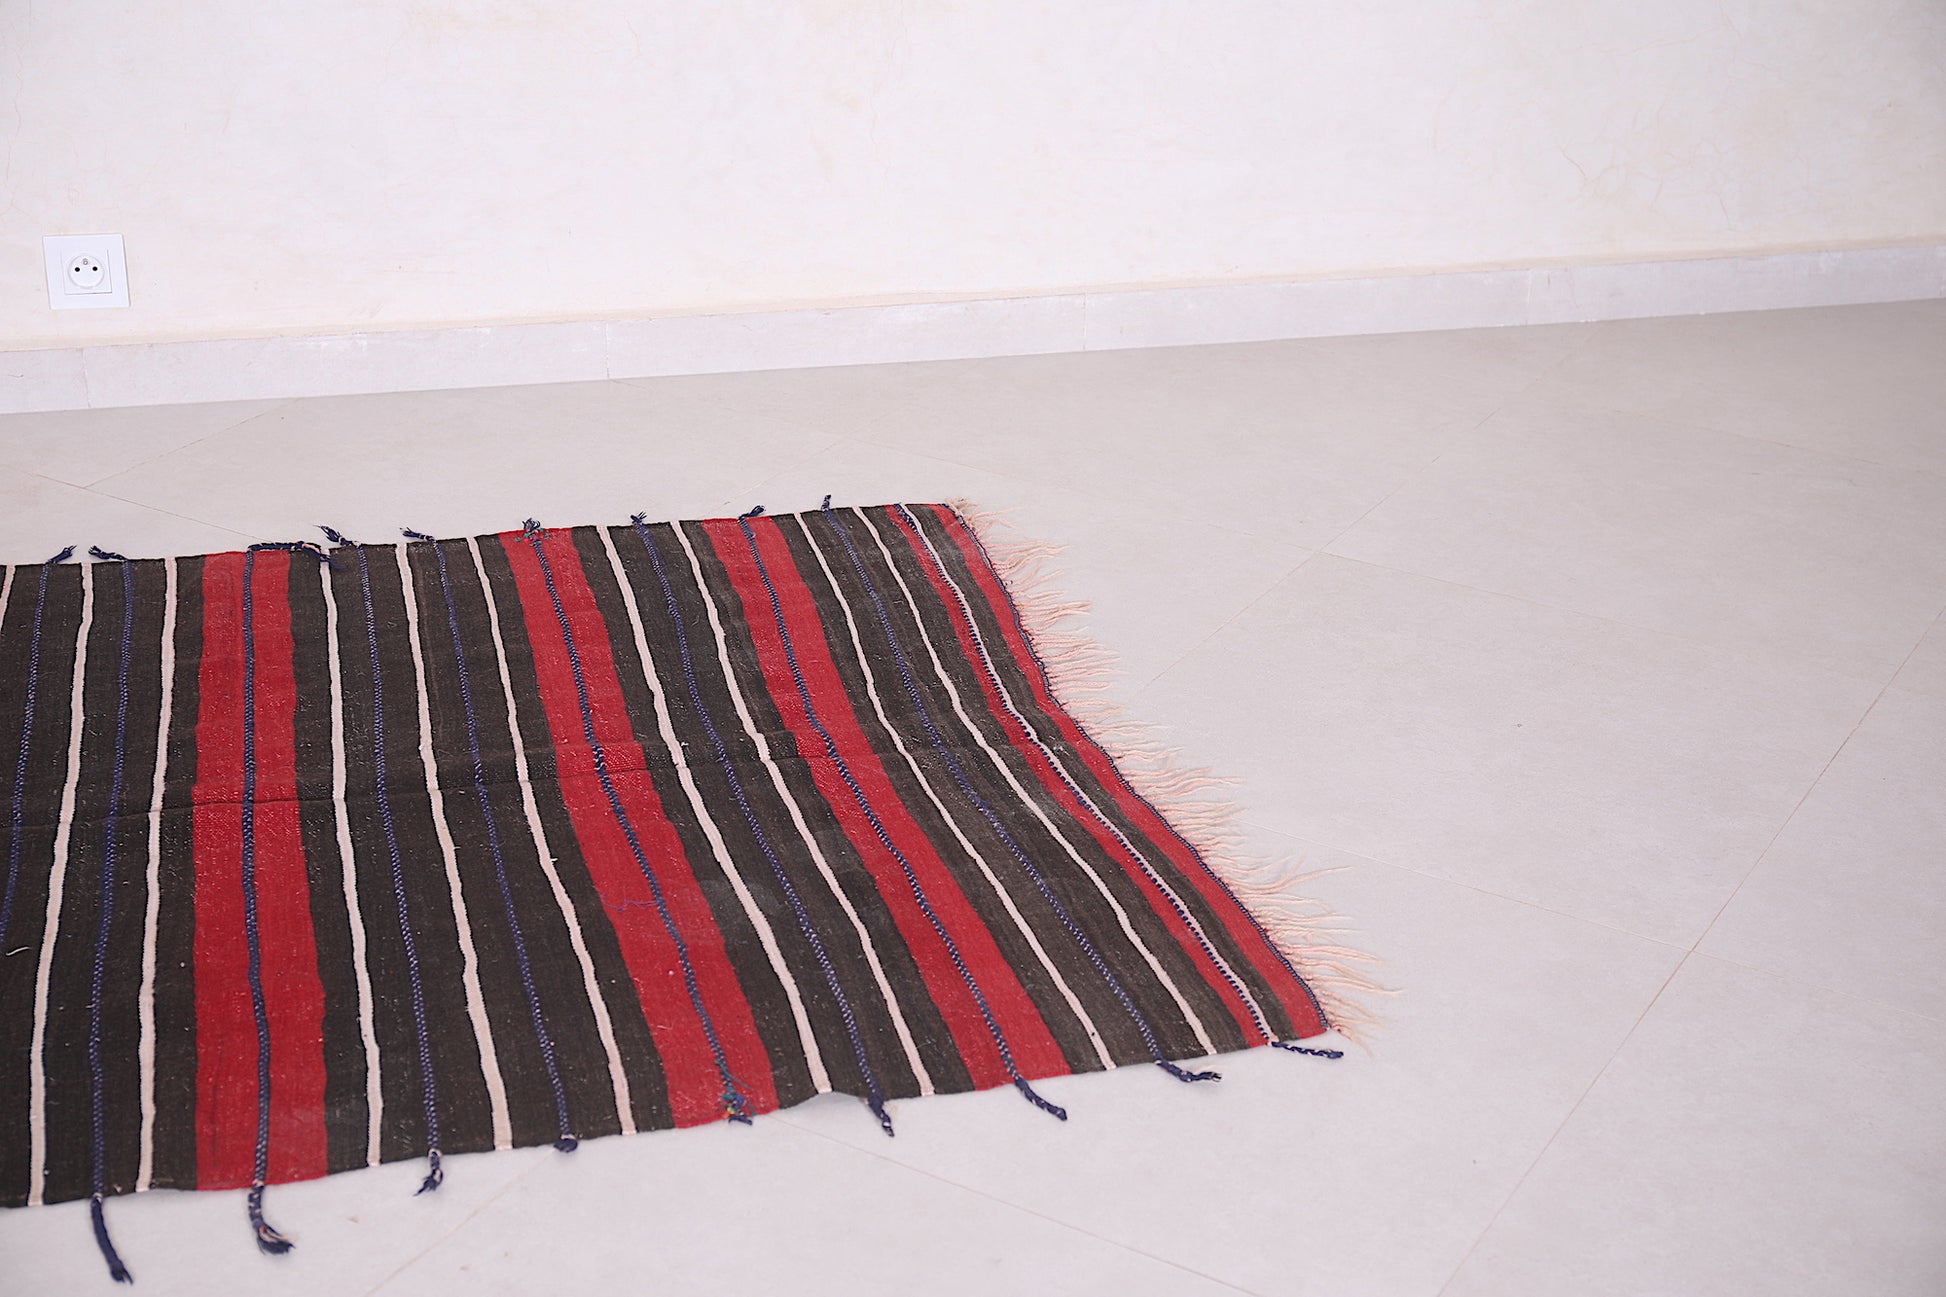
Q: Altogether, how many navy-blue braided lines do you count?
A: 10